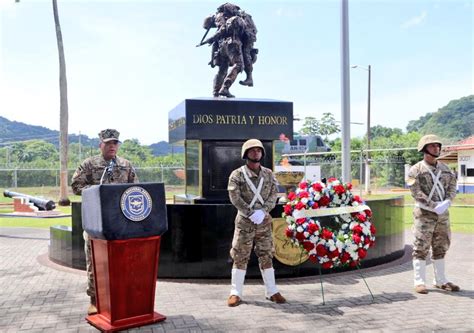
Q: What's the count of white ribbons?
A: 1